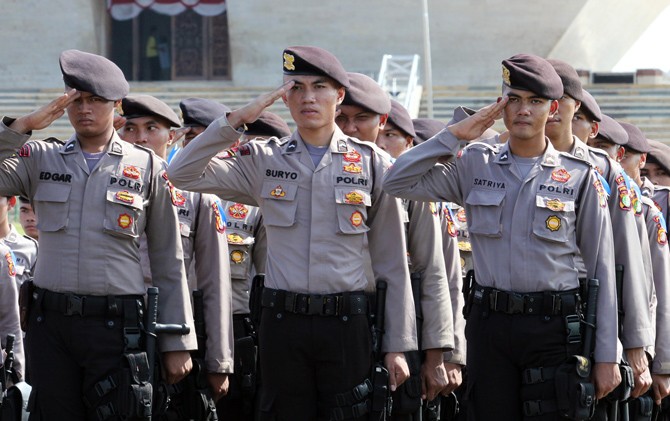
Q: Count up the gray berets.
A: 14